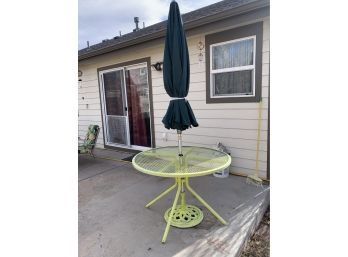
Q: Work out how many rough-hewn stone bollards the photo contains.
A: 0